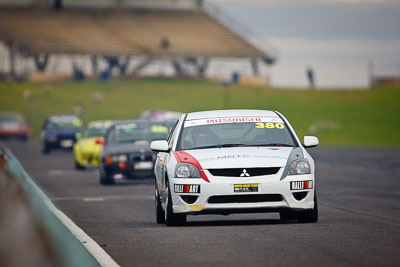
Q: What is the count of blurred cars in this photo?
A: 5